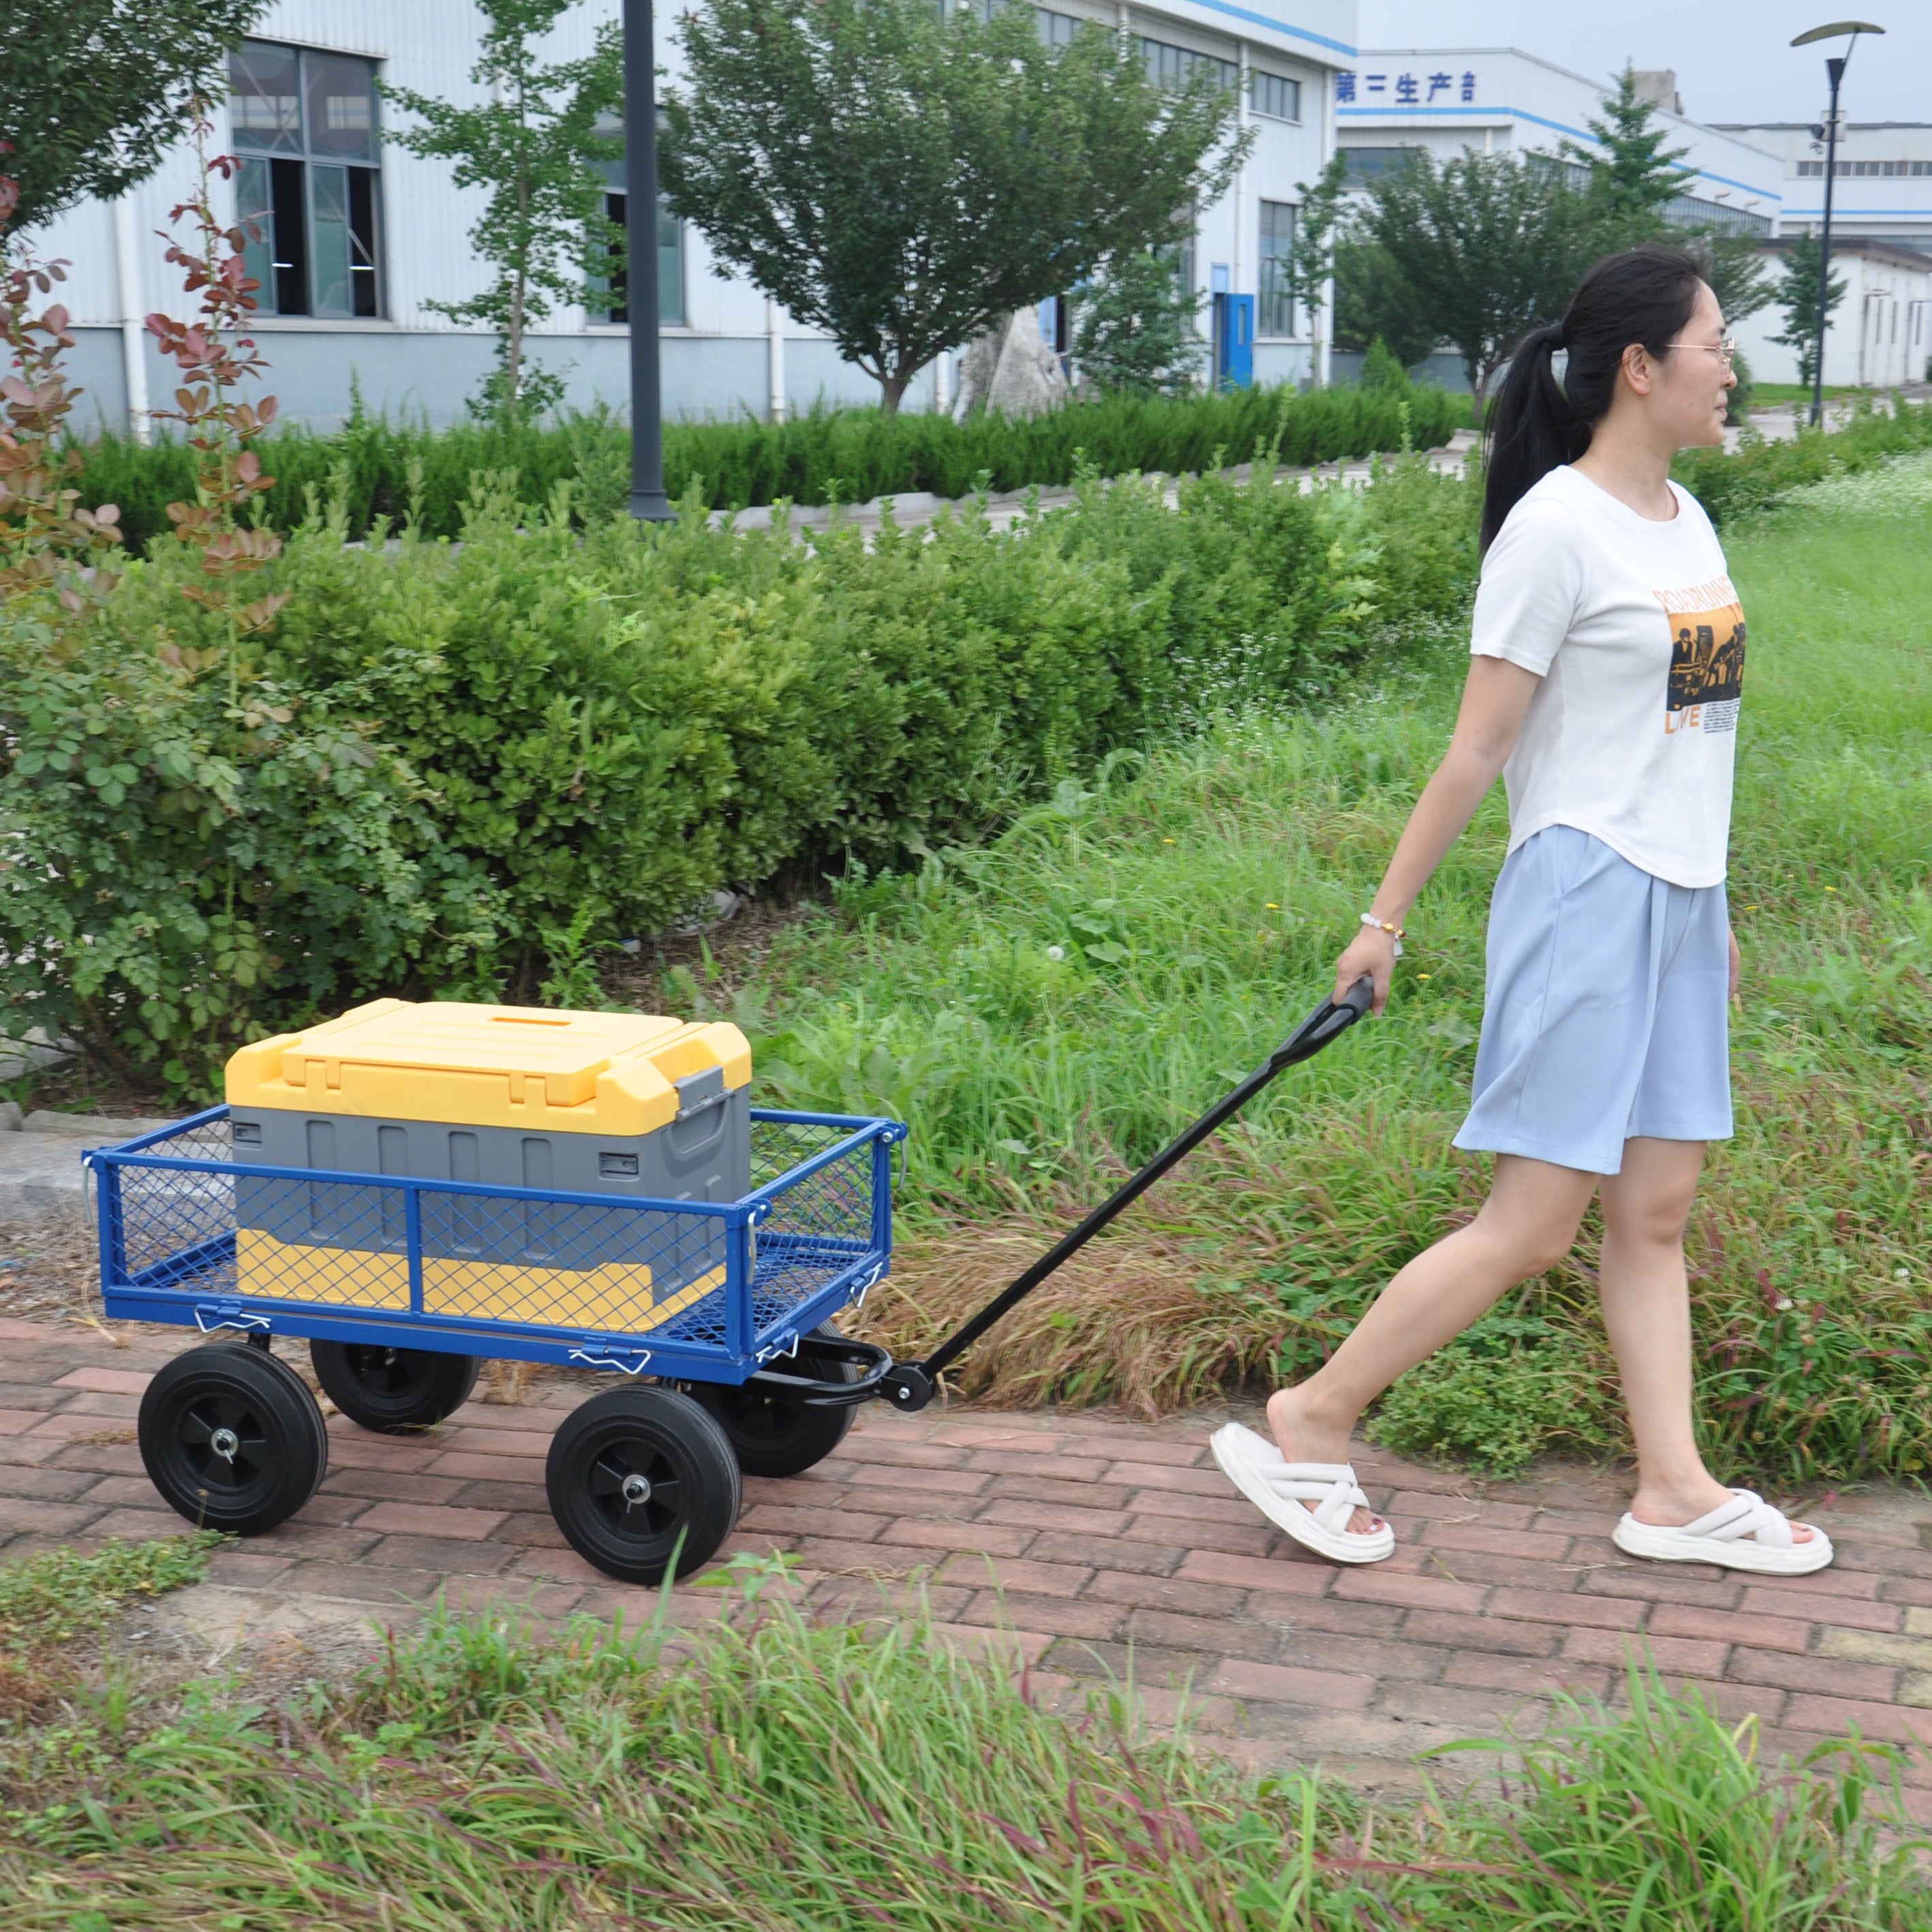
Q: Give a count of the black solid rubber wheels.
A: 4